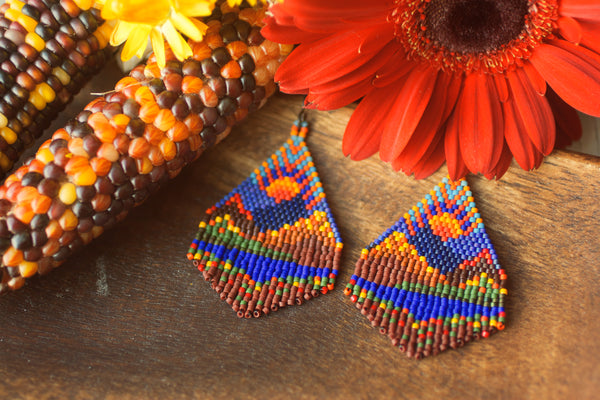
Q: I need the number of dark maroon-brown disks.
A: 1